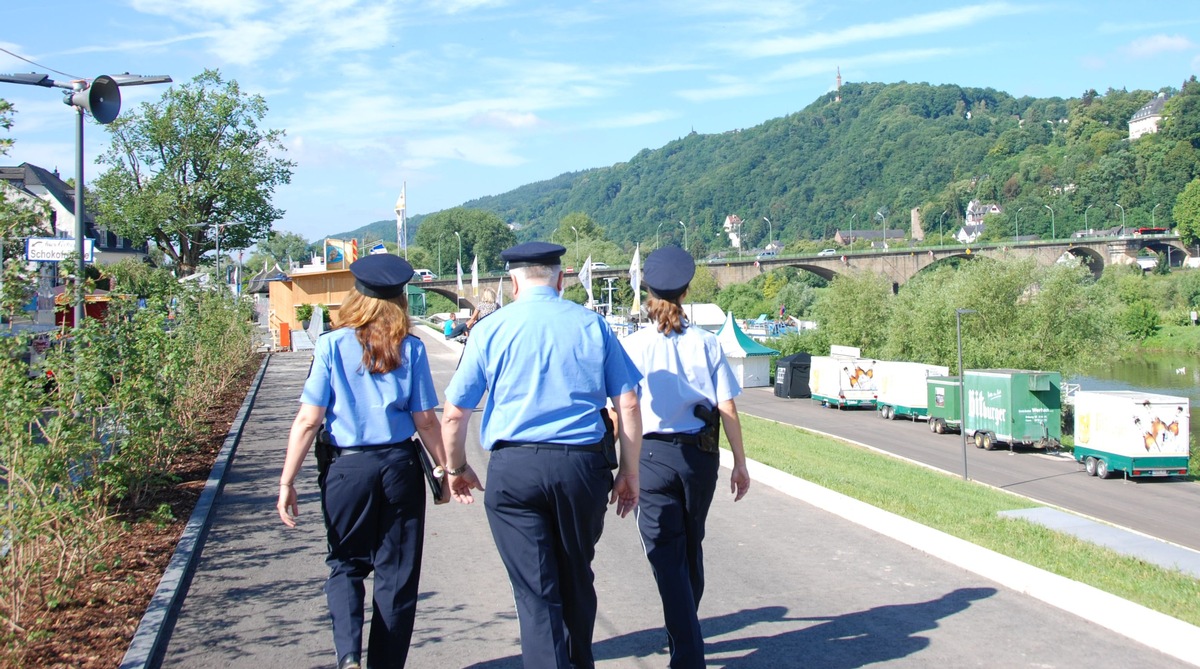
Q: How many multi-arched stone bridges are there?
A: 1